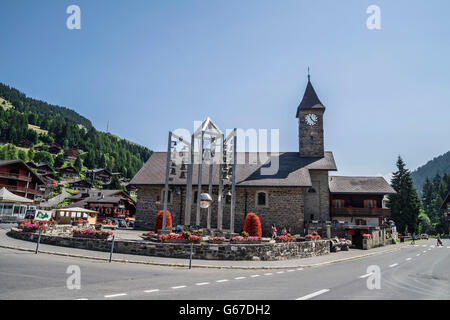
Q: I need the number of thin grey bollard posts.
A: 3